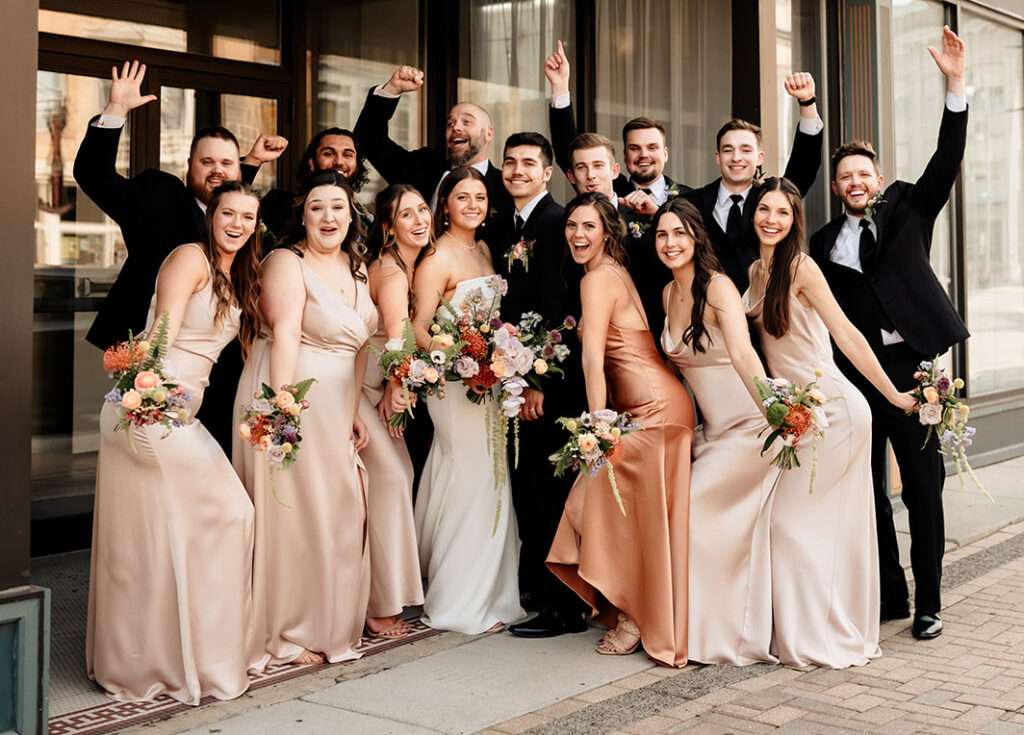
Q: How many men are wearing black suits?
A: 8